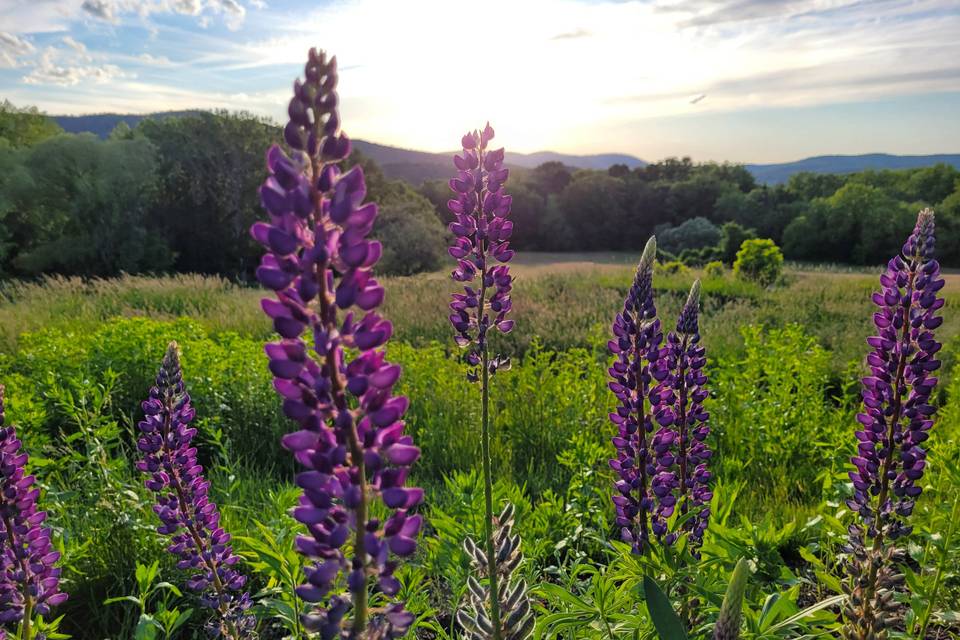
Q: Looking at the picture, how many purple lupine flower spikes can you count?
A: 7